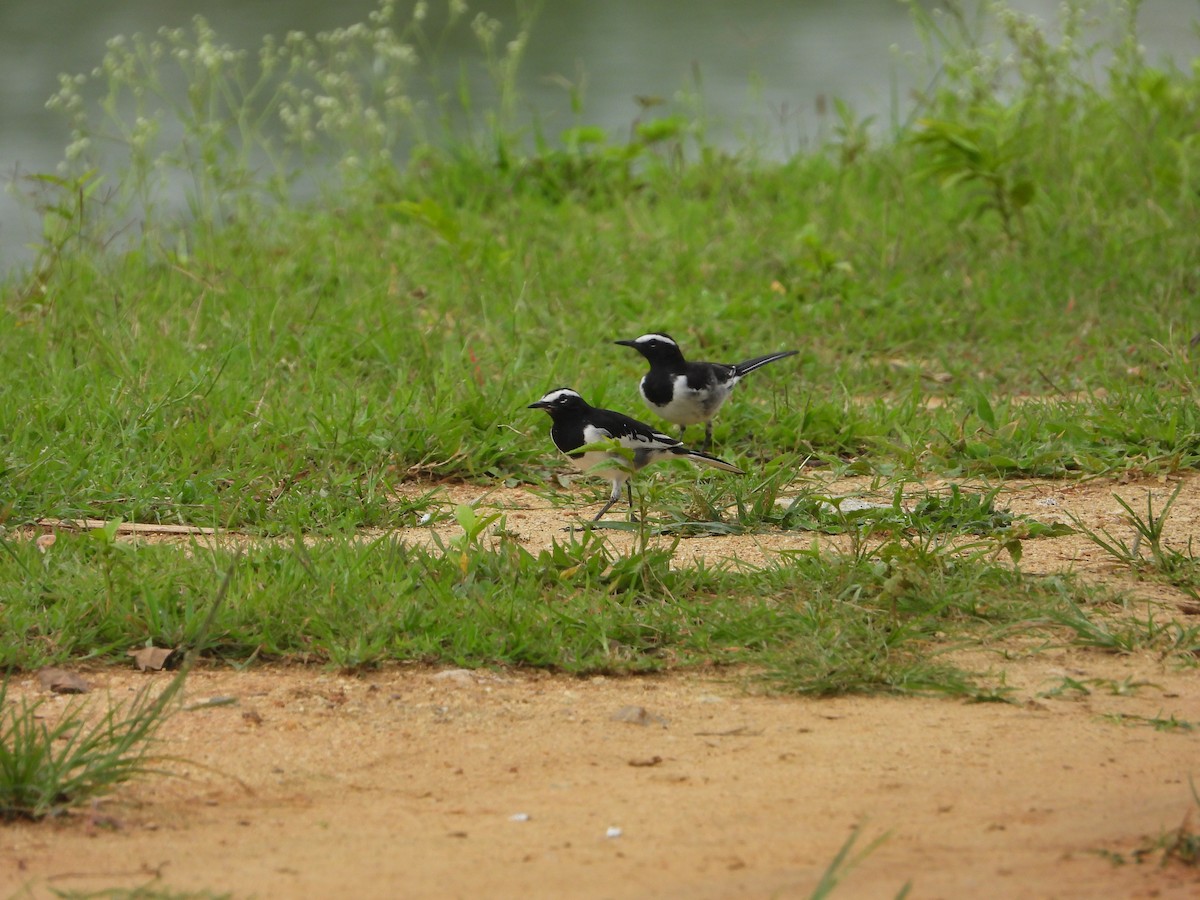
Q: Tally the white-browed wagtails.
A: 2